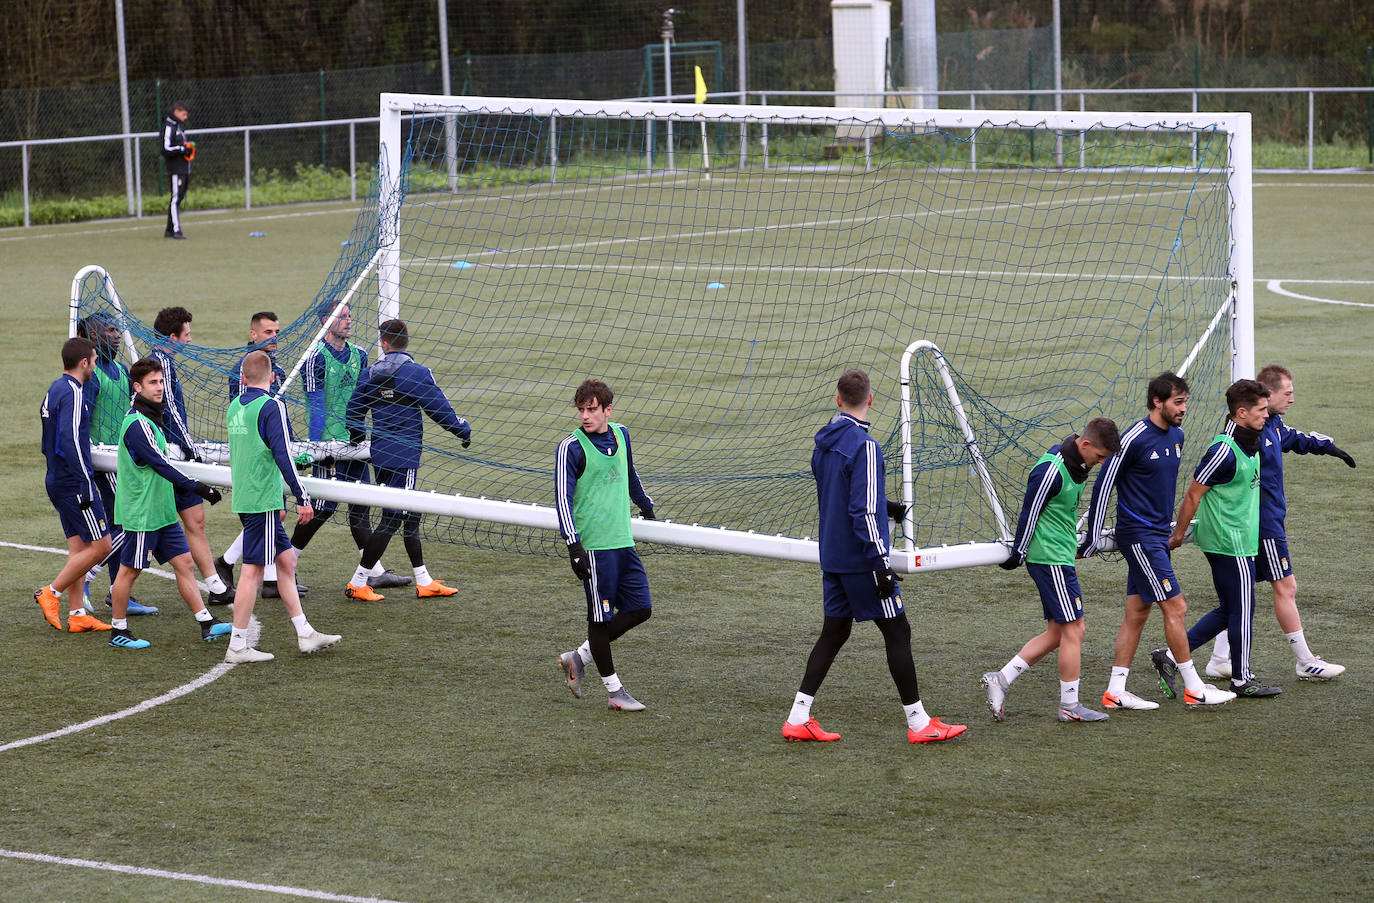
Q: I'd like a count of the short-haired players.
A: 13